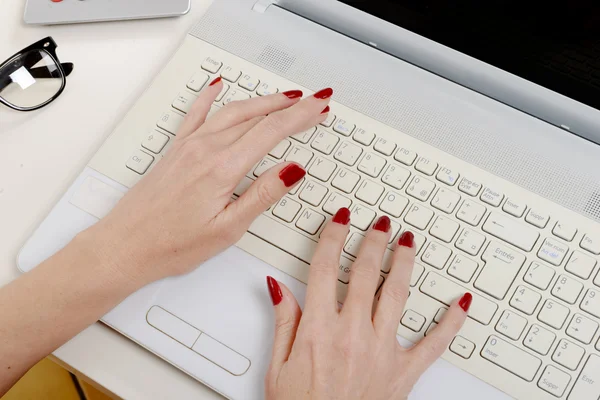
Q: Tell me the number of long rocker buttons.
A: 2